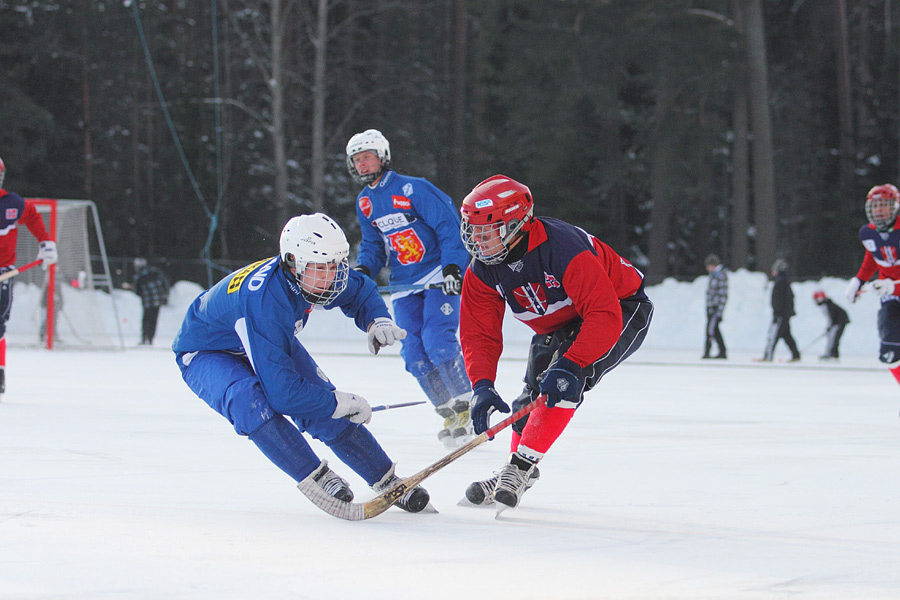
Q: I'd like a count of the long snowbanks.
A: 1